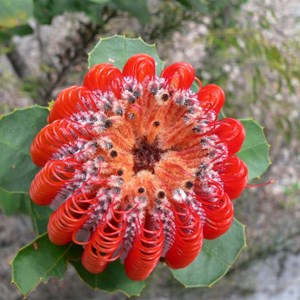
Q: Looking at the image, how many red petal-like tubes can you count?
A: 14